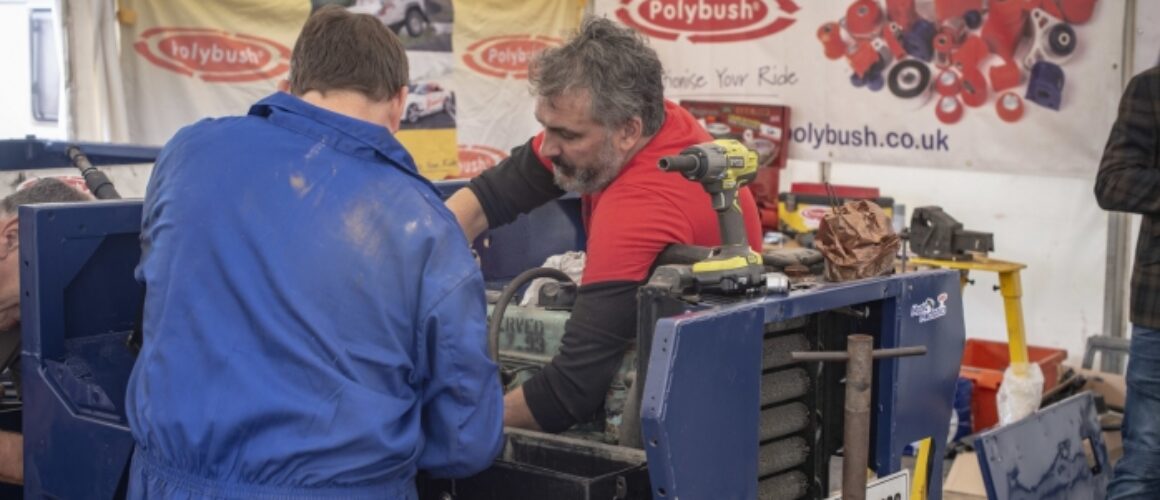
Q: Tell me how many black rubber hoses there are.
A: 1